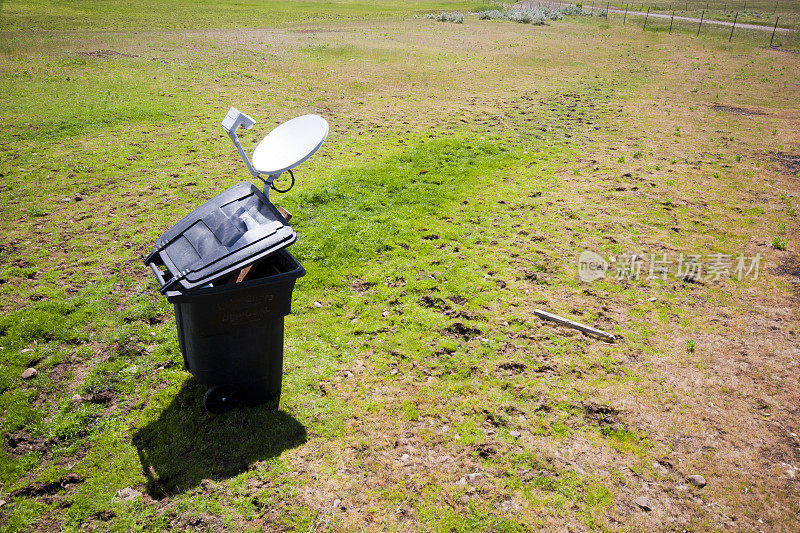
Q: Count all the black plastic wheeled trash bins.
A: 1